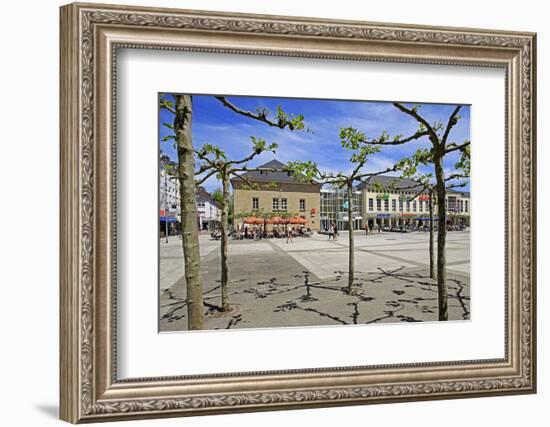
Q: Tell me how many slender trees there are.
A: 5